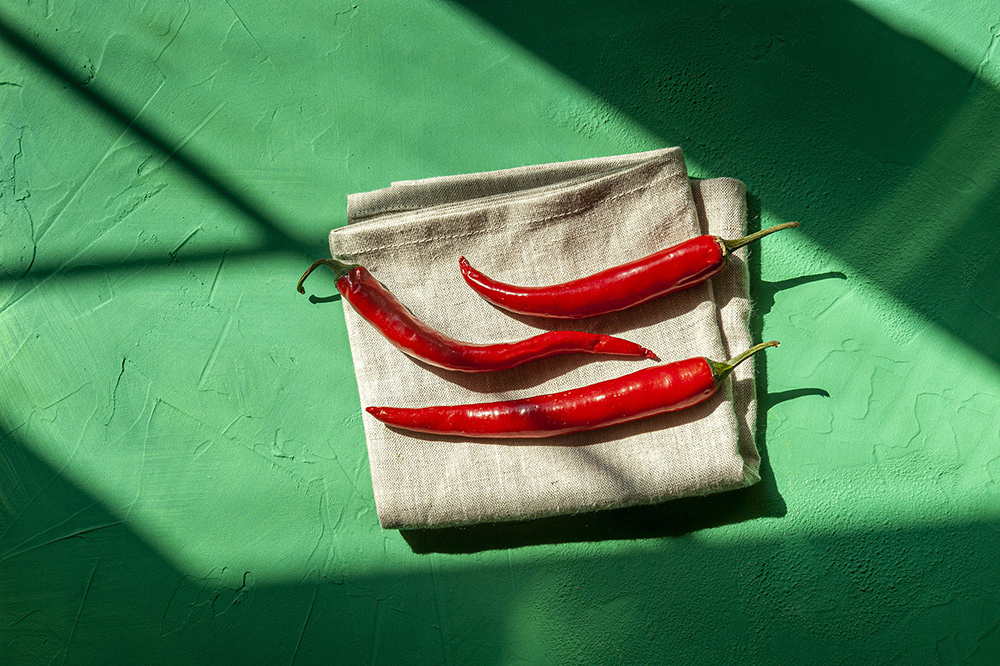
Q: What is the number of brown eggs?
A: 0